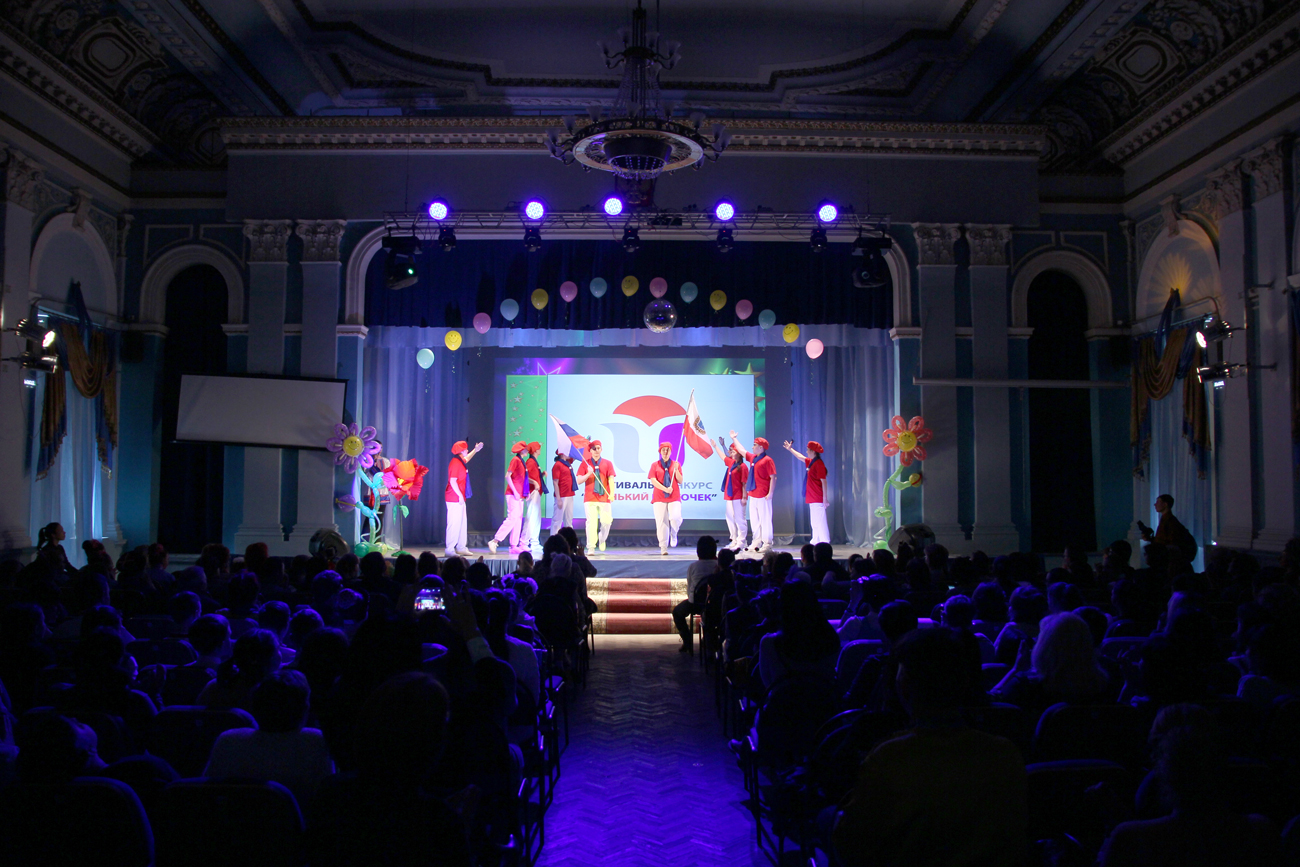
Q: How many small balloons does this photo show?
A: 15